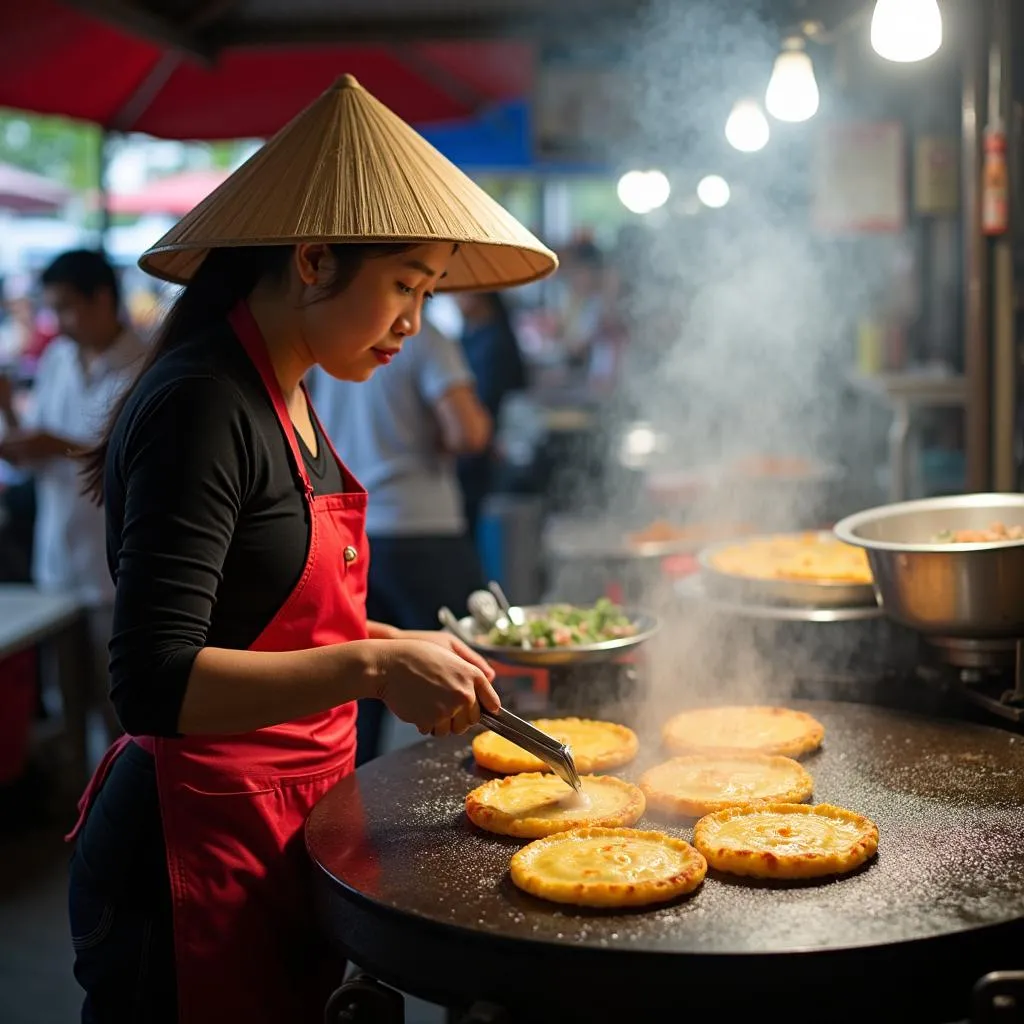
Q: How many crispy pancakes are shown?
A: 6